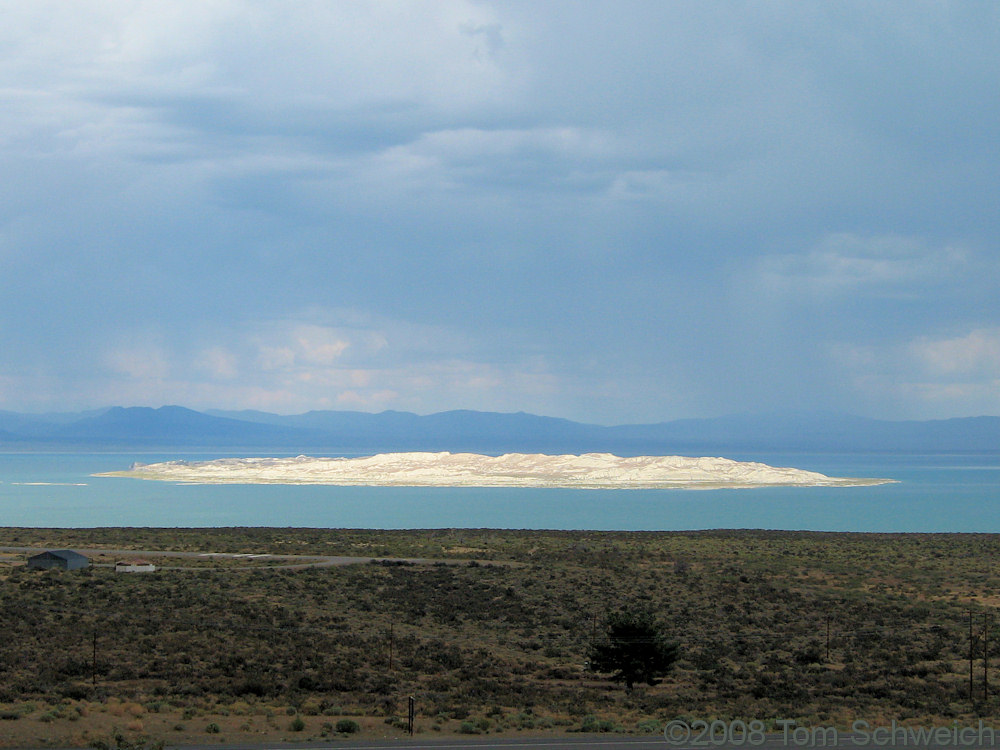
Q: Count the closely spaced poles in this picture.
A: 2